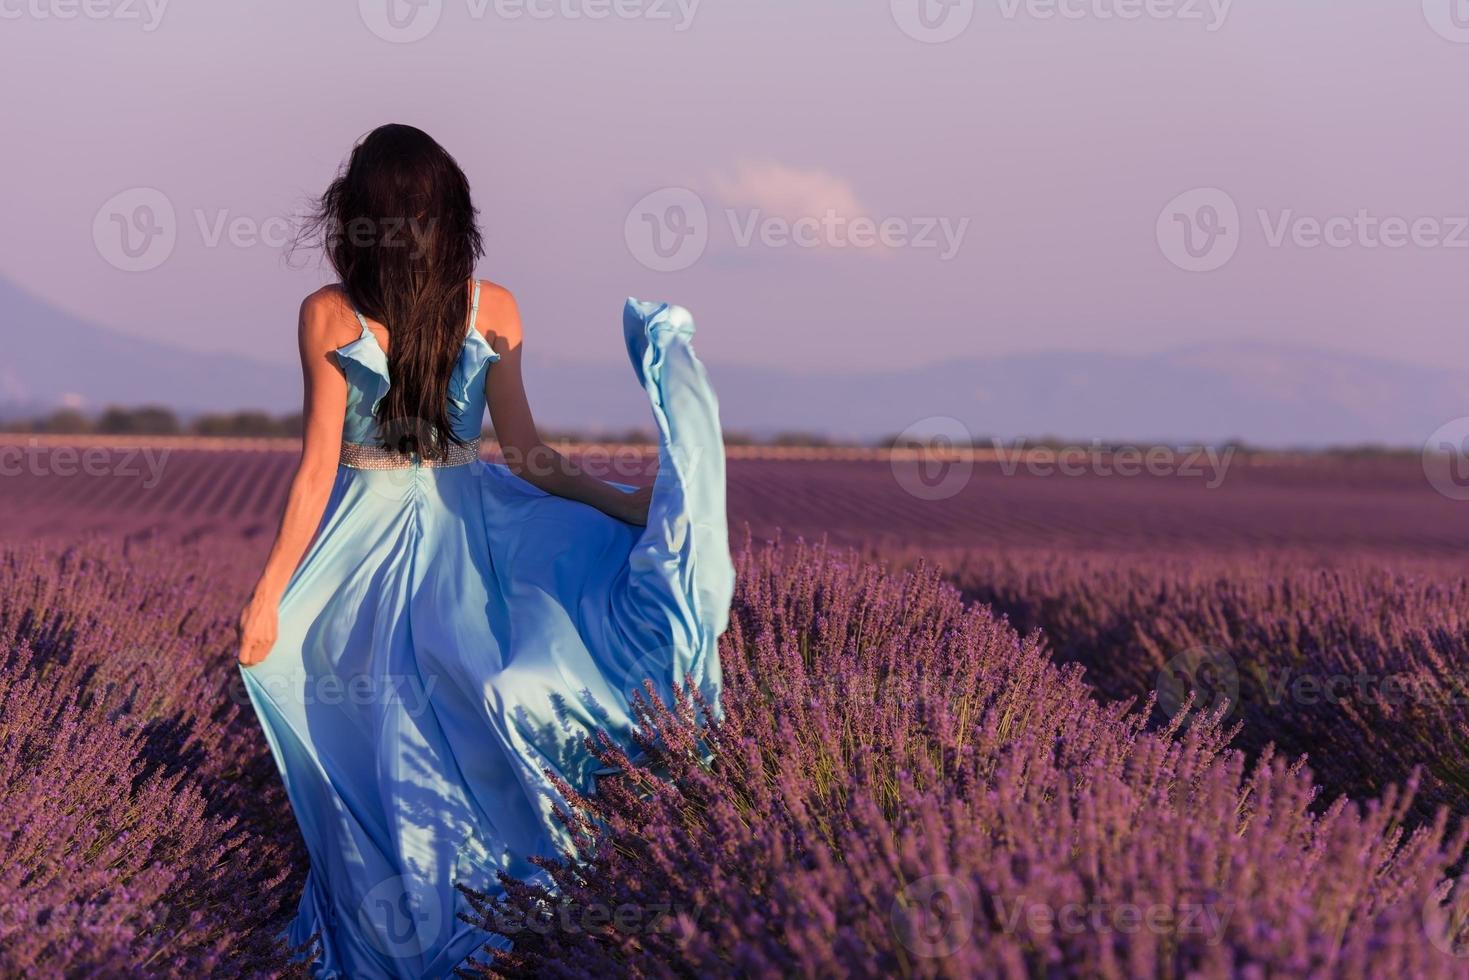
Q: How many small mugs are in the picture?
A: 0